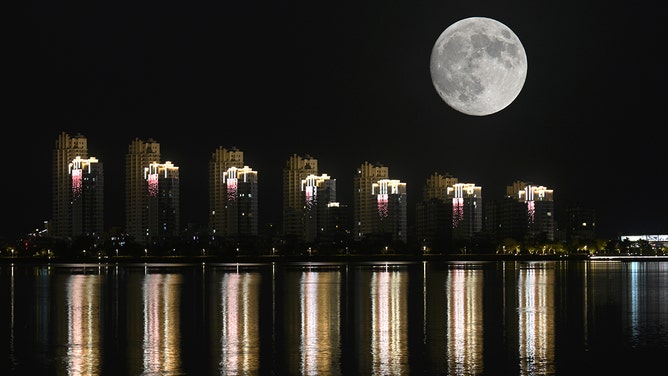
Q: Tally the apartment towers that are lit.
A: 7